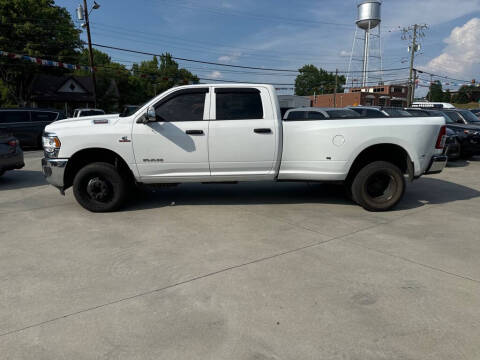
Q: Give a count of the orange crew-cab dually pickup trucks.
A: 0